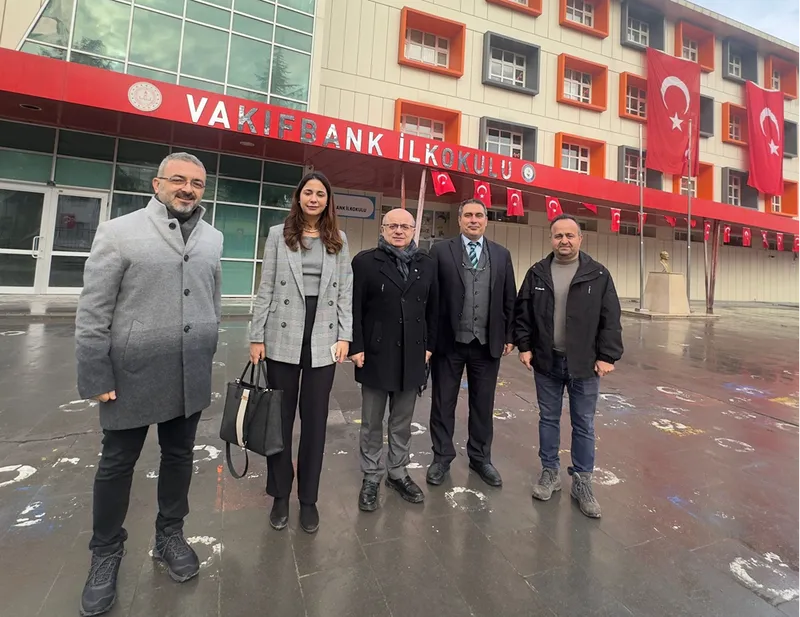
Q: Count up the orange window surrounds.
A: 12